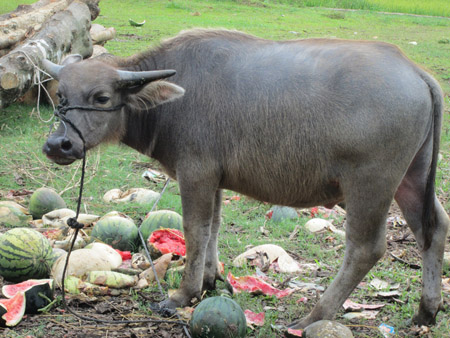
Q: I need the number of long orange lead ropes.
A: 0